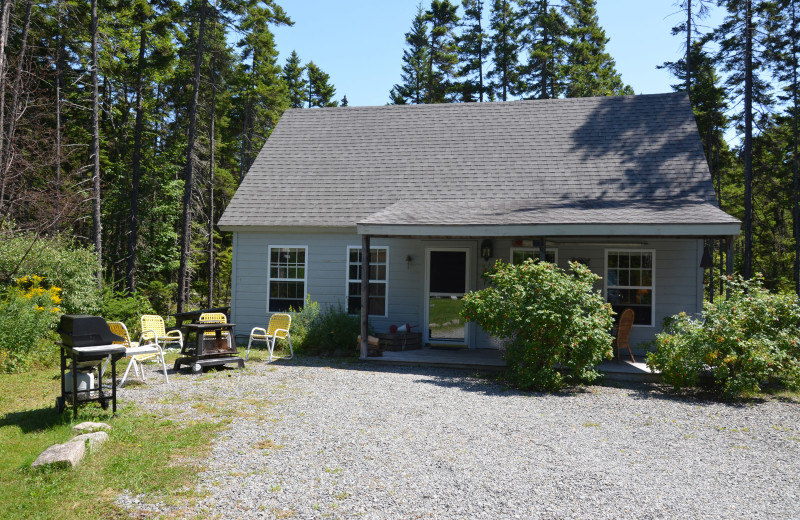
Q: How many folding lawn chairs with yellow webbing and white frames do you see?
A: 4